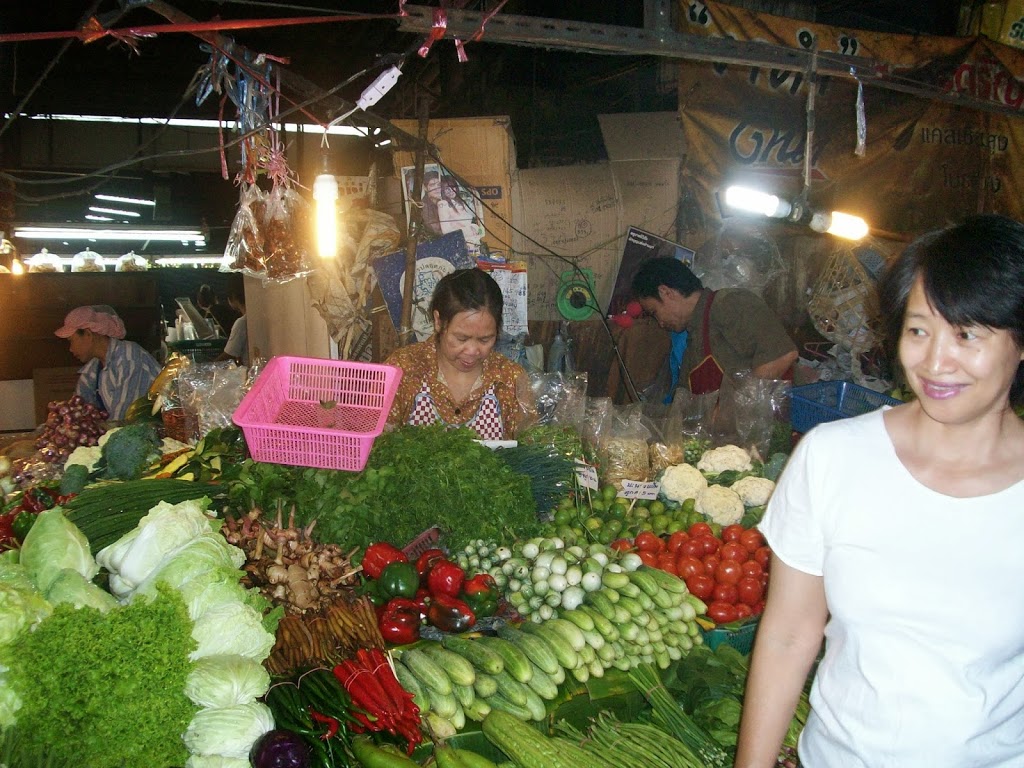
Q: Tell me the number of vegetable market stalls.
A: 1